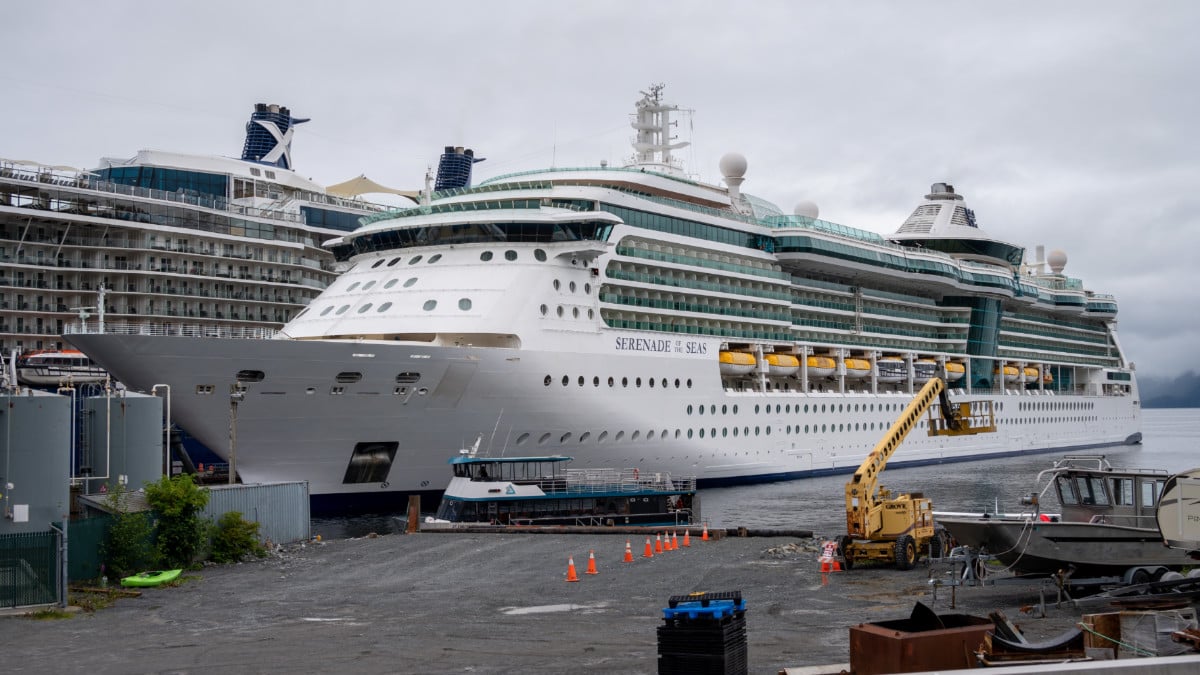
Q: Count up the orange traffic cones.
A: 11